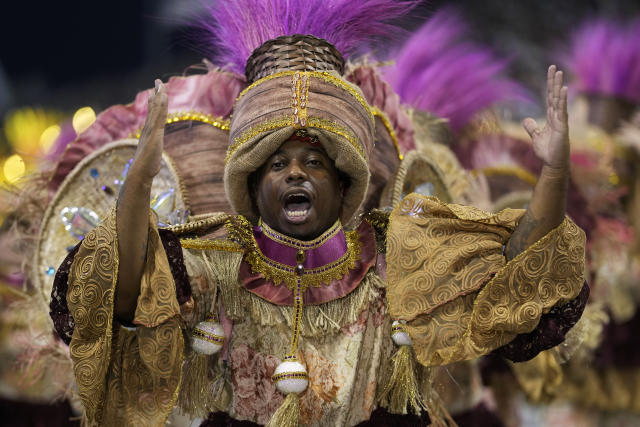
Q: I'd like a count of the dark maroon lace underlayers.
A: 2